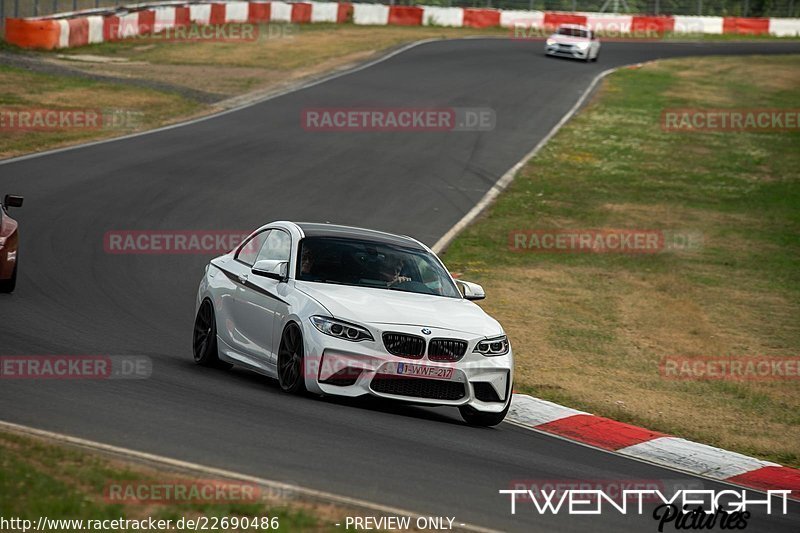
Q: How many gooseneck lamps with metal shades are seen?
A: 0